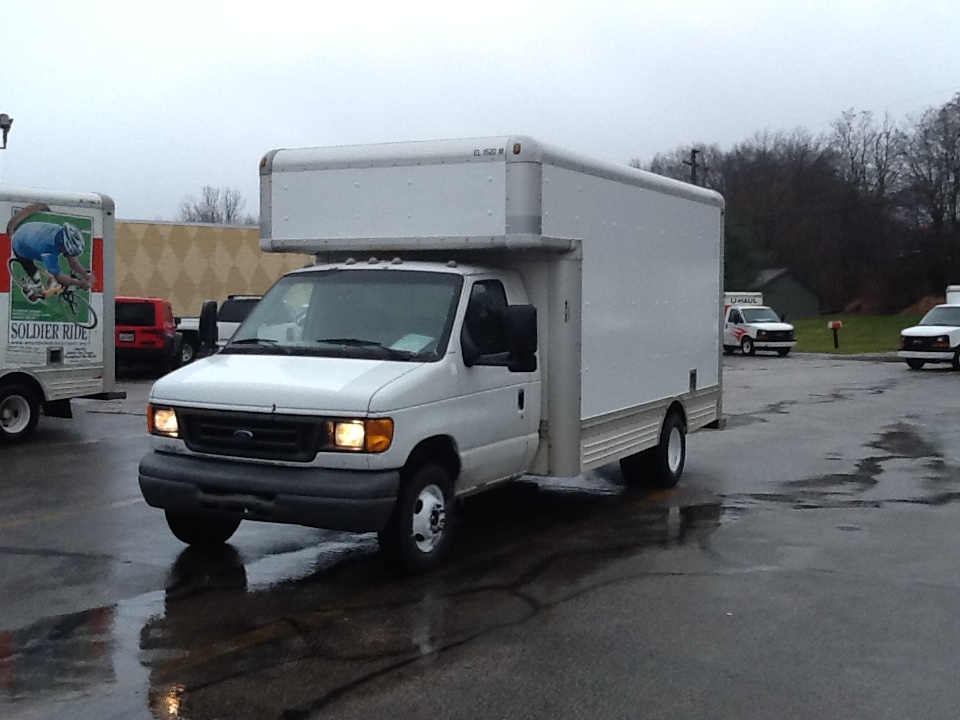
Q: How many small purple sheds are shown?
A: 0